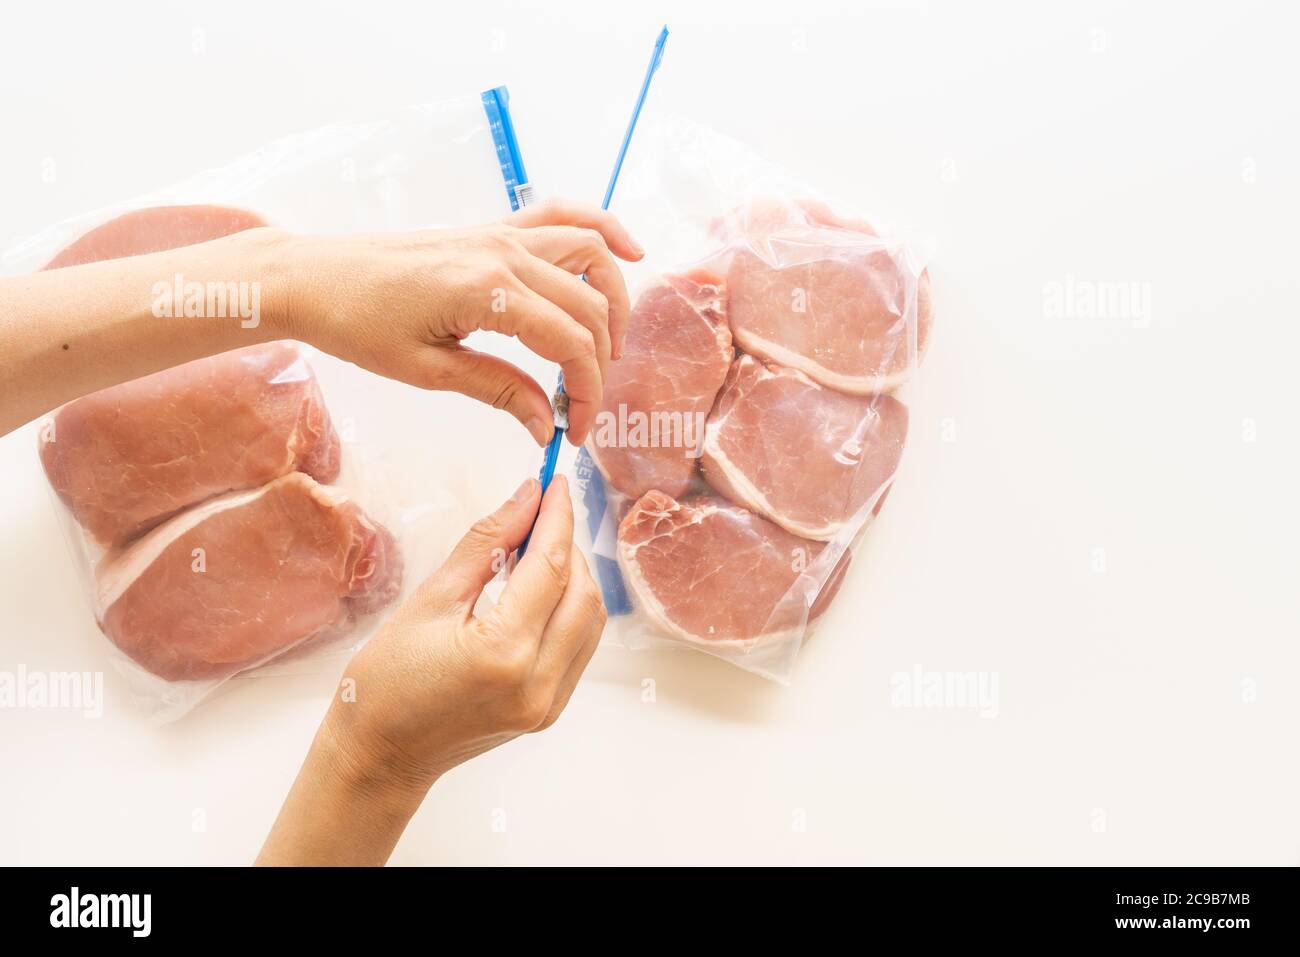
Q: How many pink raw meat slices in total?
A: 7